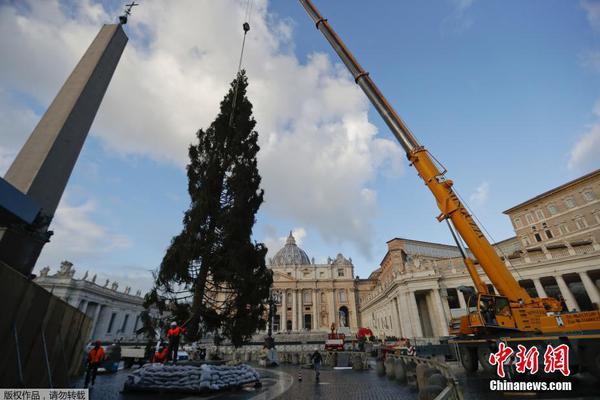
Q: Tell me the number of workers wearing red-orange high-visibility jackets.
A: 3